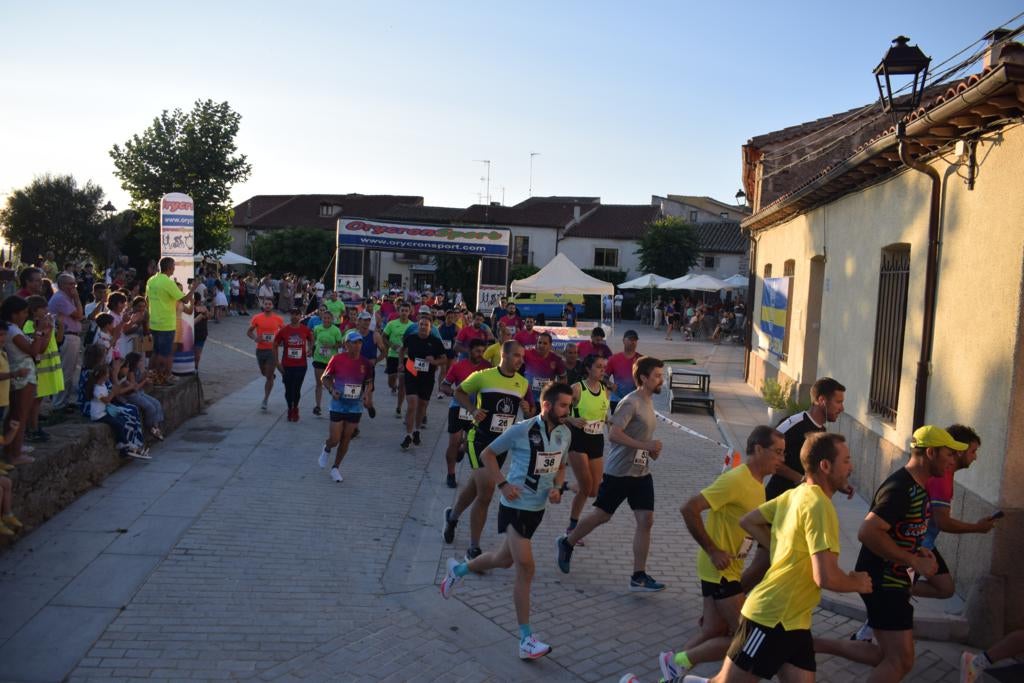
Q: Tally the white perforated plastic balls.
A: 0